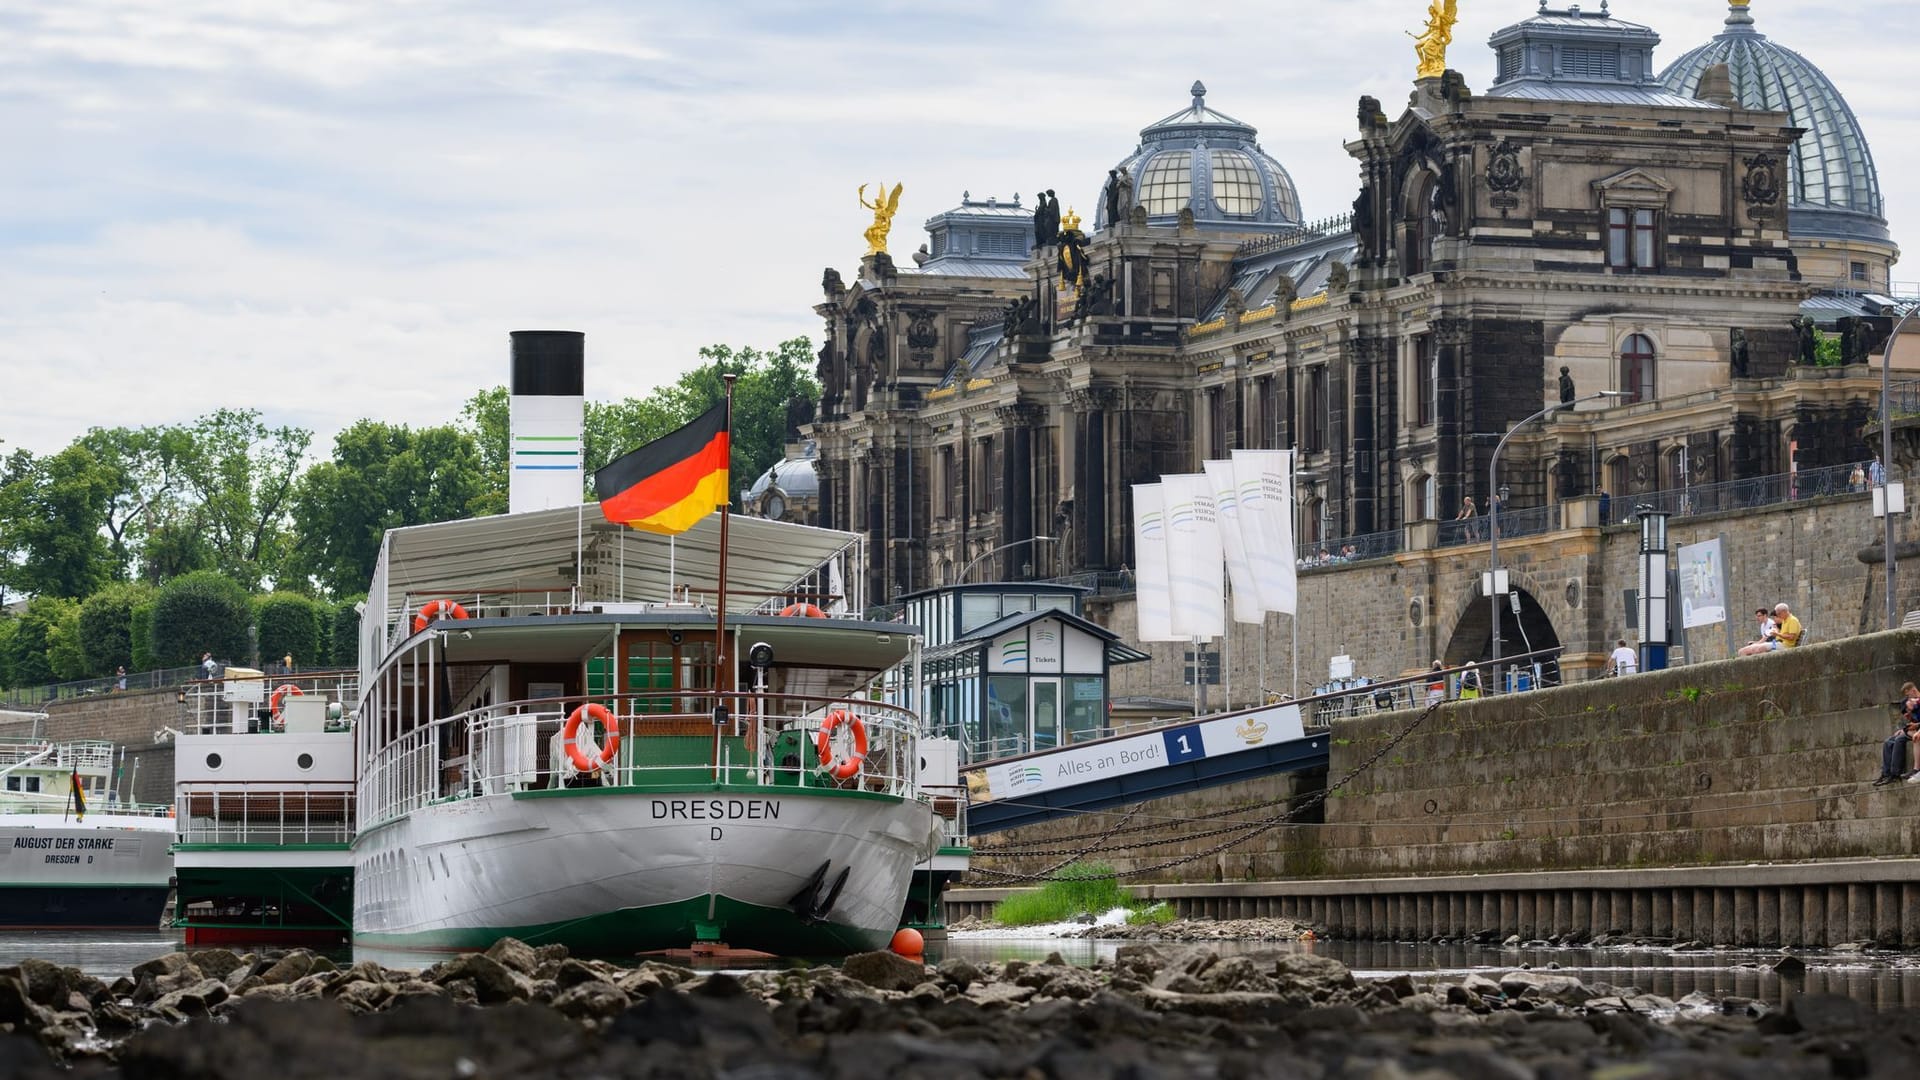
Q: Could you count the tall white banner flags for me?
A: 4